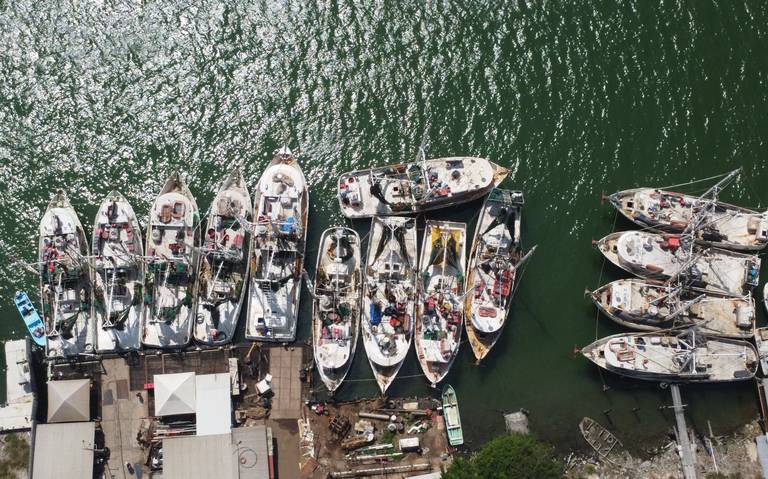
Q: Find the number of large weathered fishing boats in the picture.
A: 14